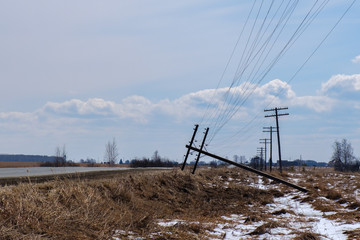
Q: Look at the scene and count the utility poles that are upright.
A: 4